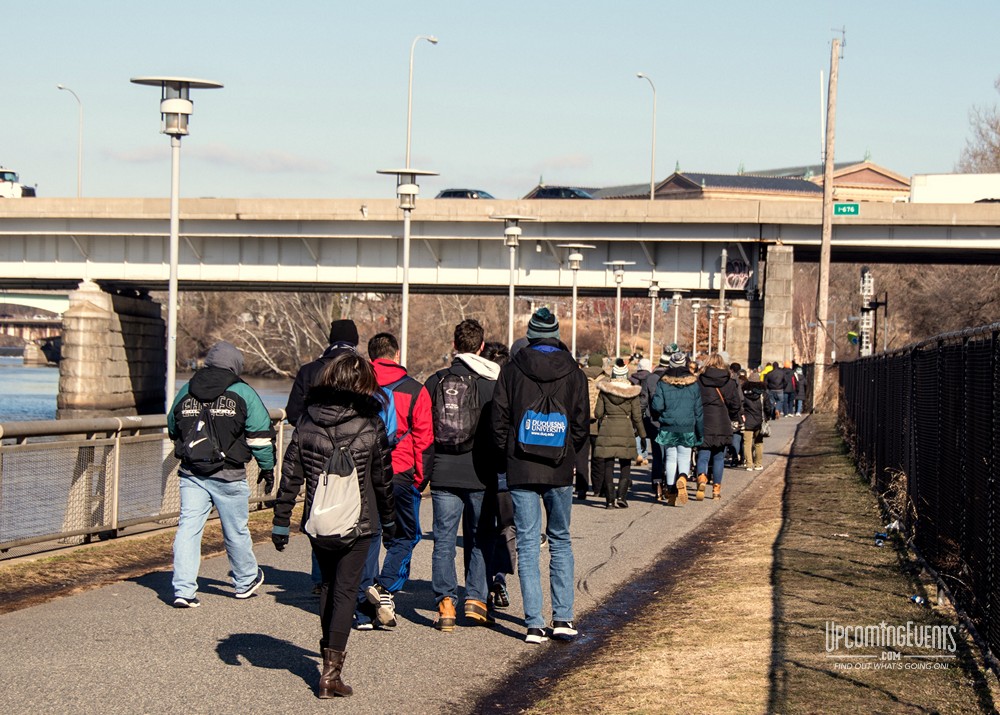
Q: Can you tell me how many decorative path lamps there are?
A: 10